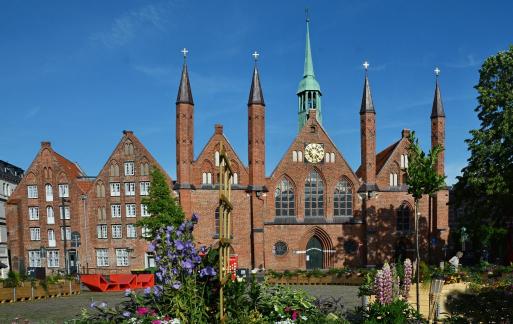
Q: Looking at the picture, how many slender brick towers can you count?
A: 4